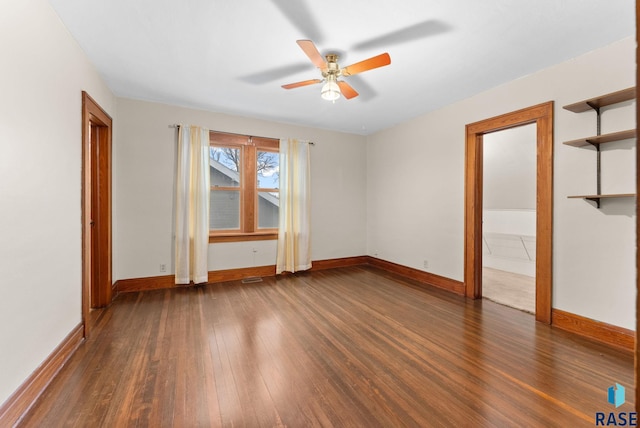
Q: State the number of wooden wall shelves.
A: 3